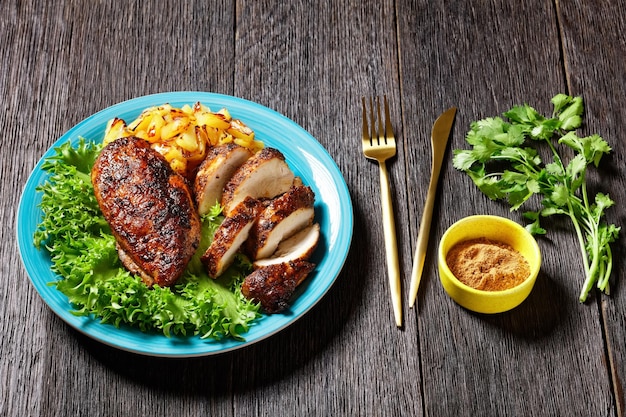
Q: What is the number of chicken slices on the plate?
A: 6